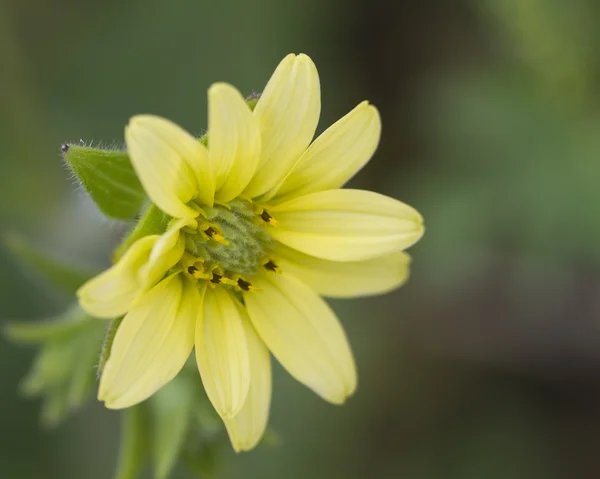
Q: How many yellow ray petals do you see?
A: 11